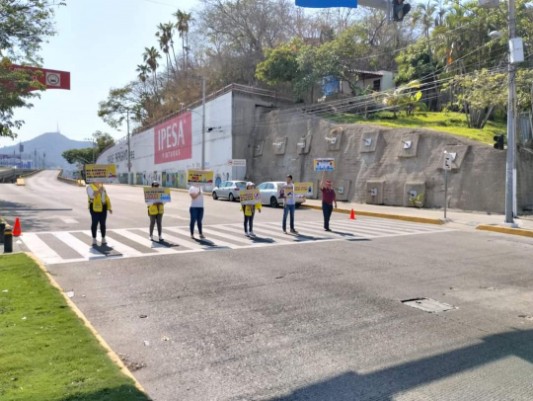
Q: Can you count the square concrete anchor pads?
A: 11